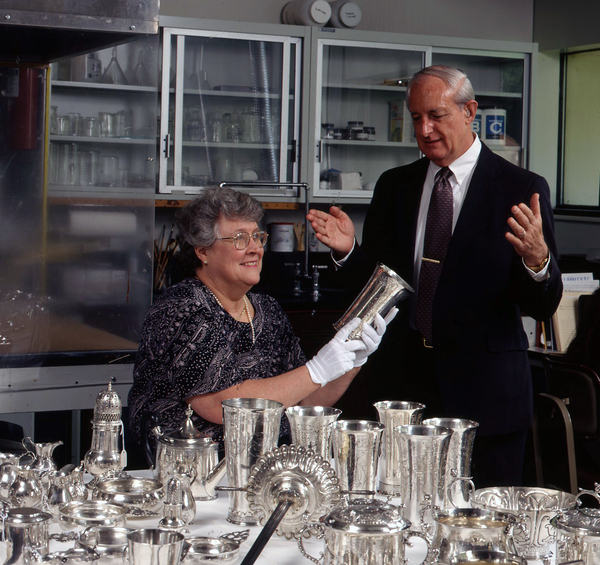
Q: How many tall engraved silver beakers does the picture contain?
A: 7